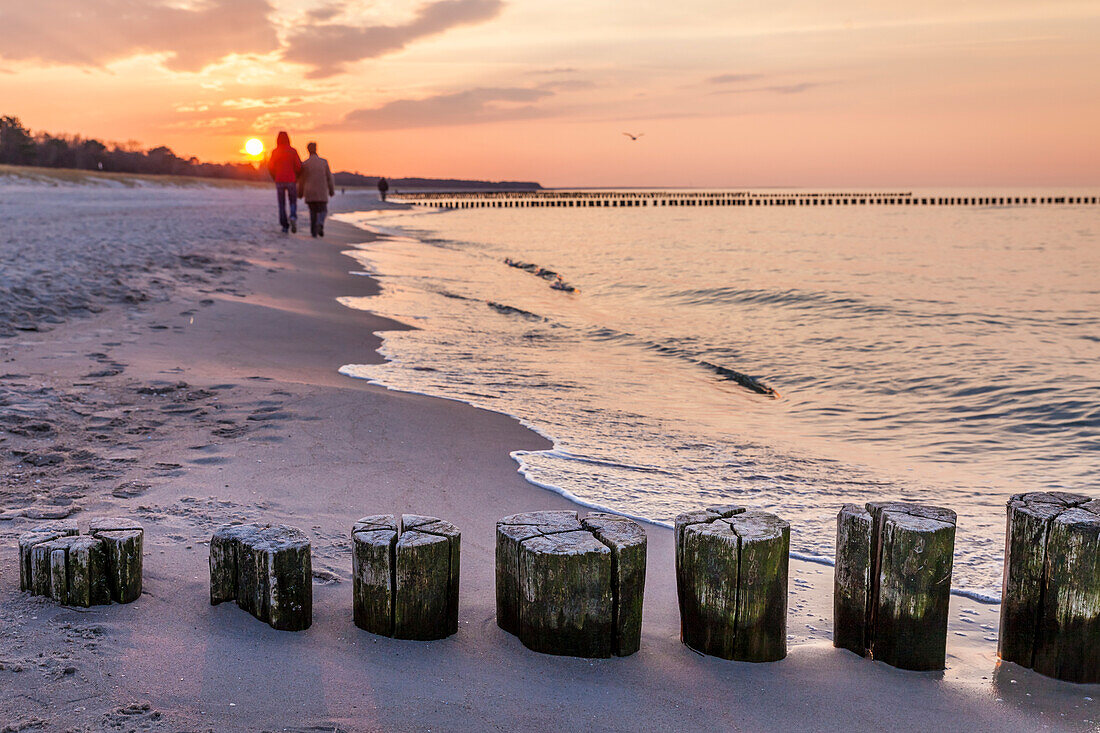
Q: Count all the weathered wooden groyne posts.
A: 7